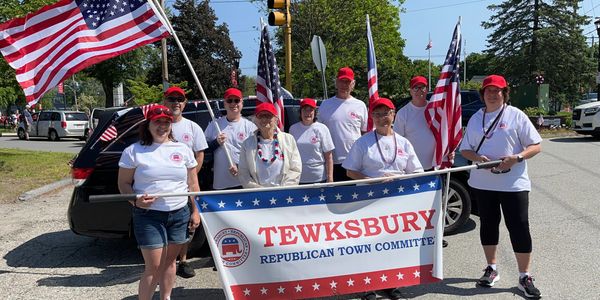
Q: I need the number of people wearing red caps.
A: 9